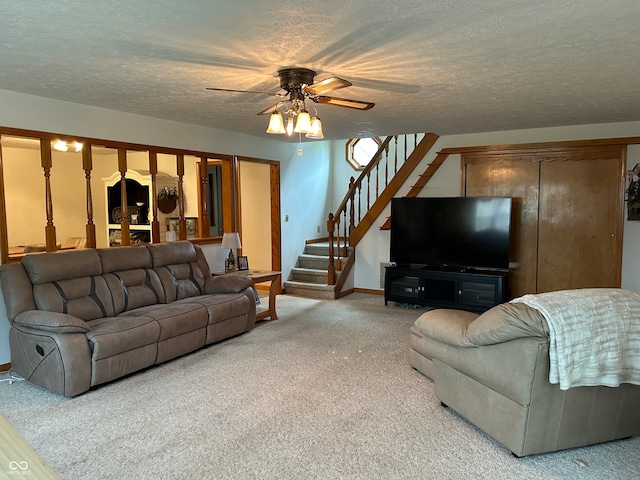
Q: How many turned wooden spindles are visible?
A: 15